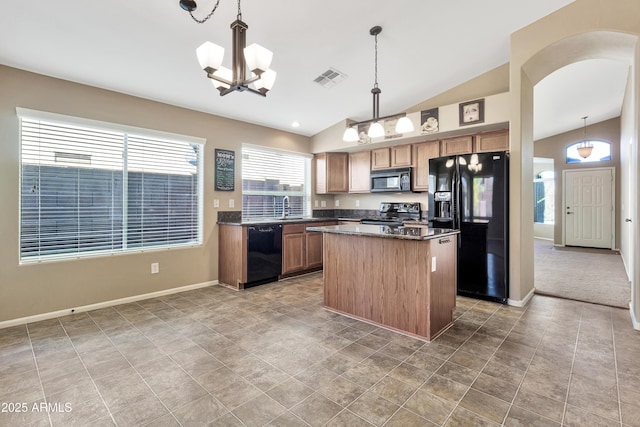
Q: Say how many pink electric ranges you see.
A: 0